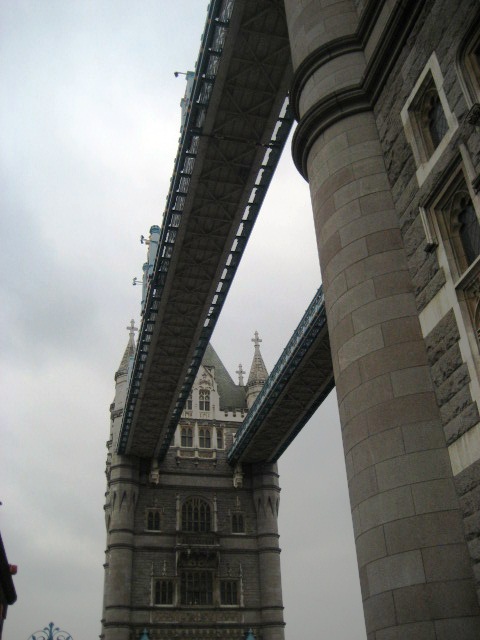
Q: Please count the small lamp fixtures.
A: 3